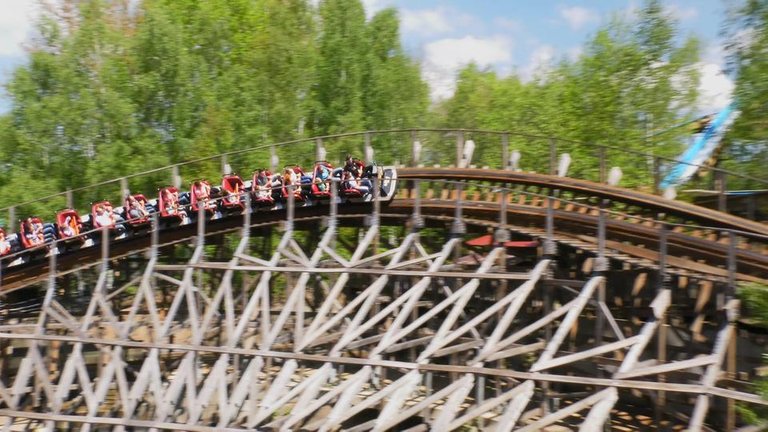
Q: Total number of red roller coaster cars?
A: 12